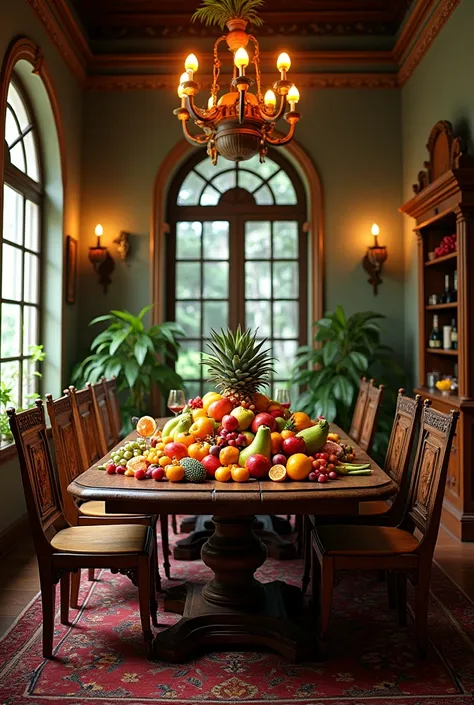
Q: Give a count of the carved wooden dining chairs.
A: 9